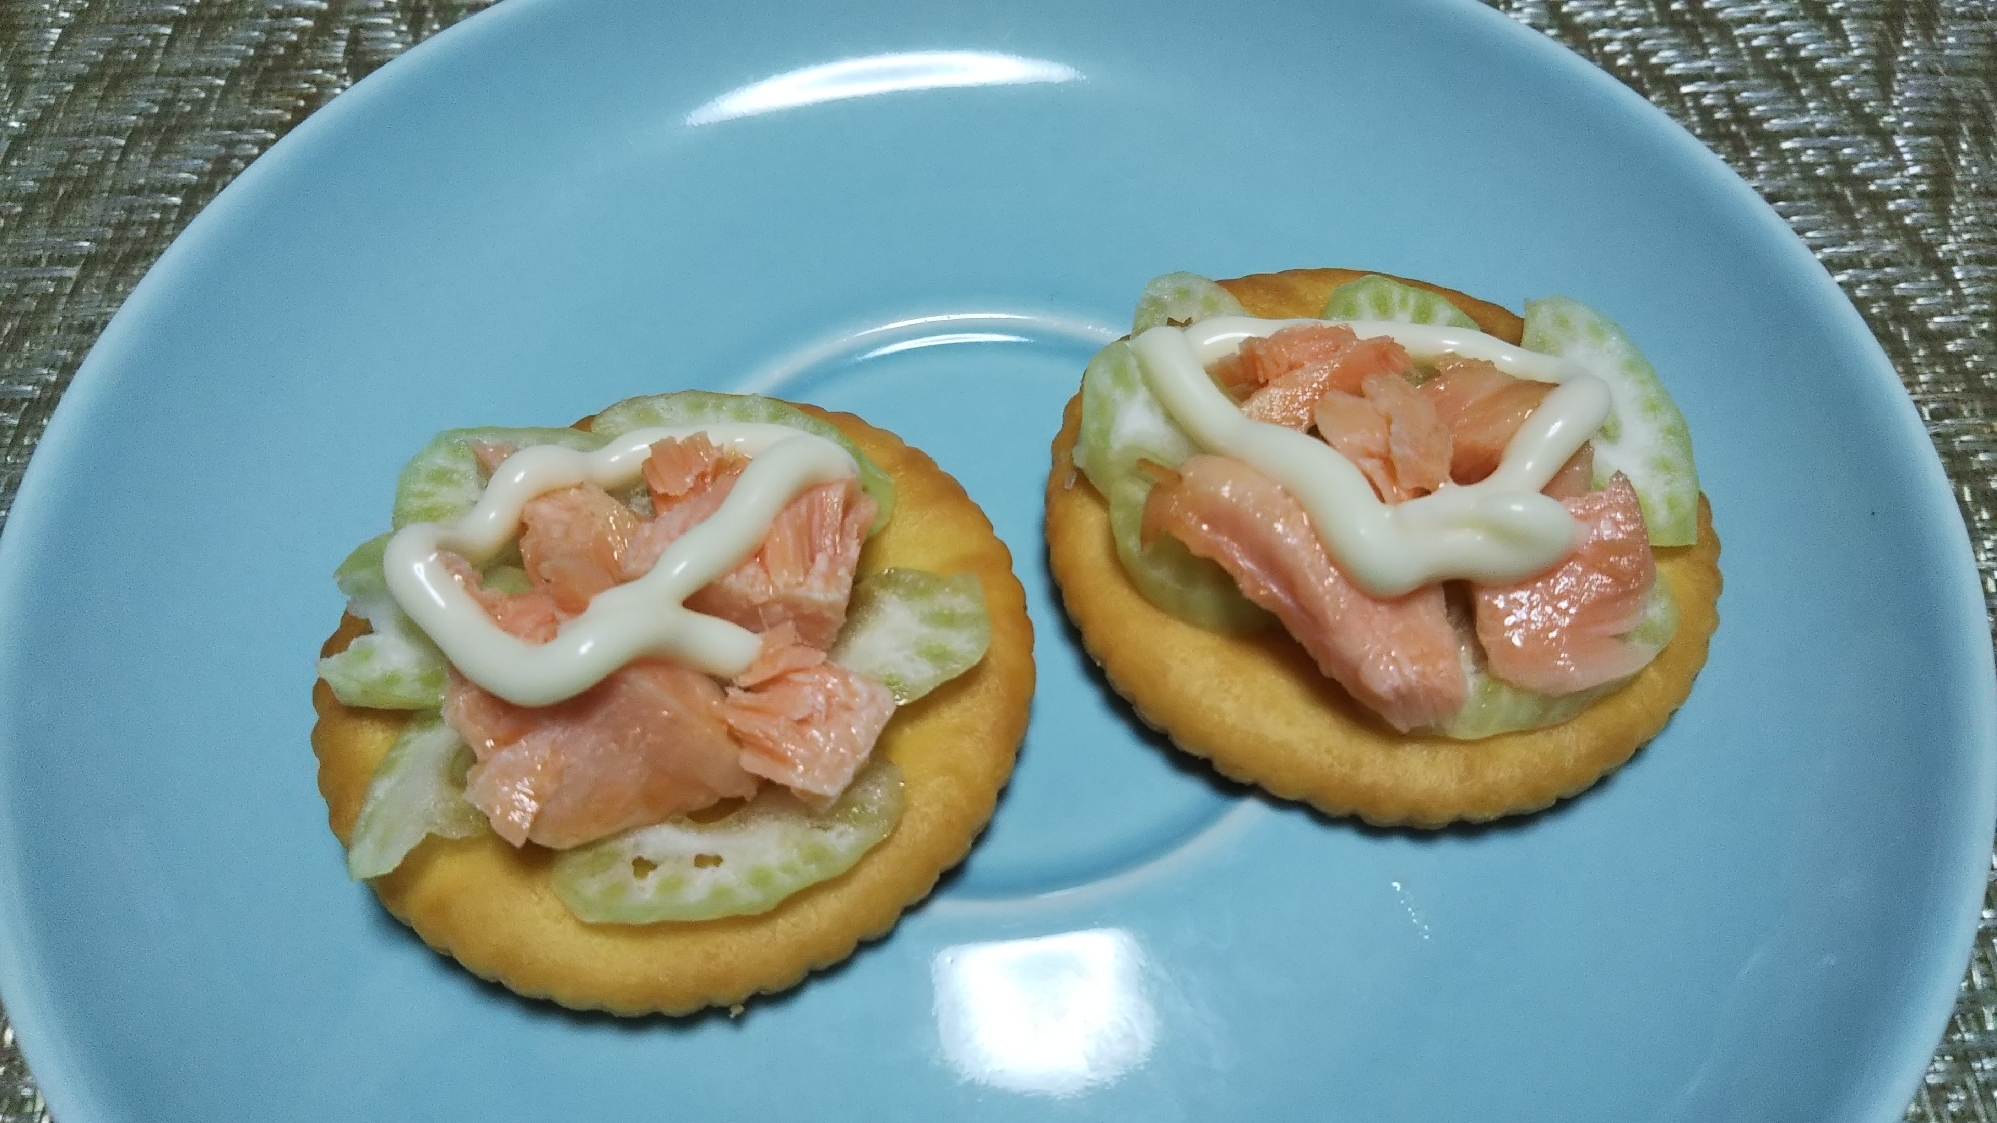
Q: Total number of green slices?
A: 12